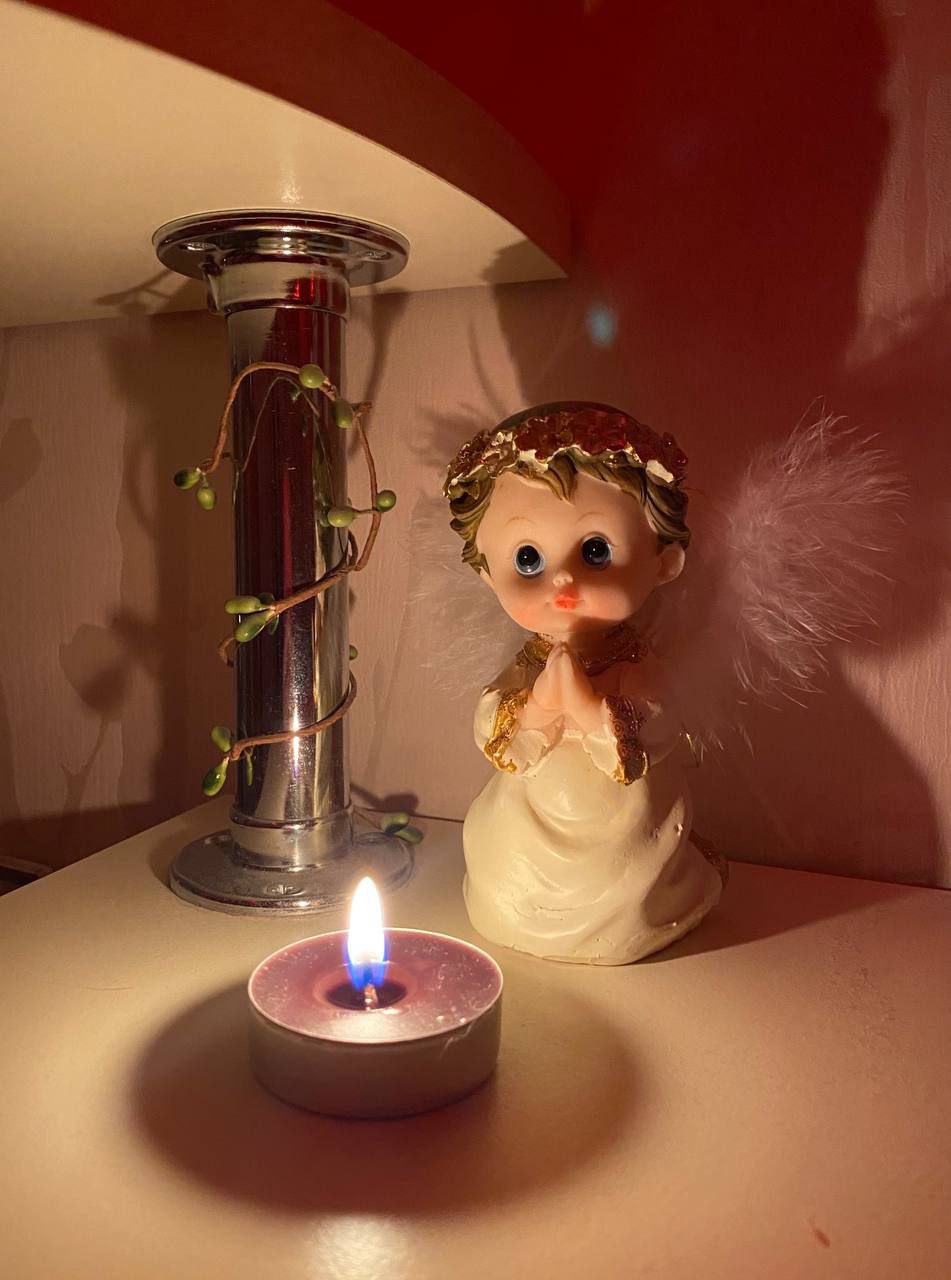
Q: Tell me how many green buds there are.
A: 13